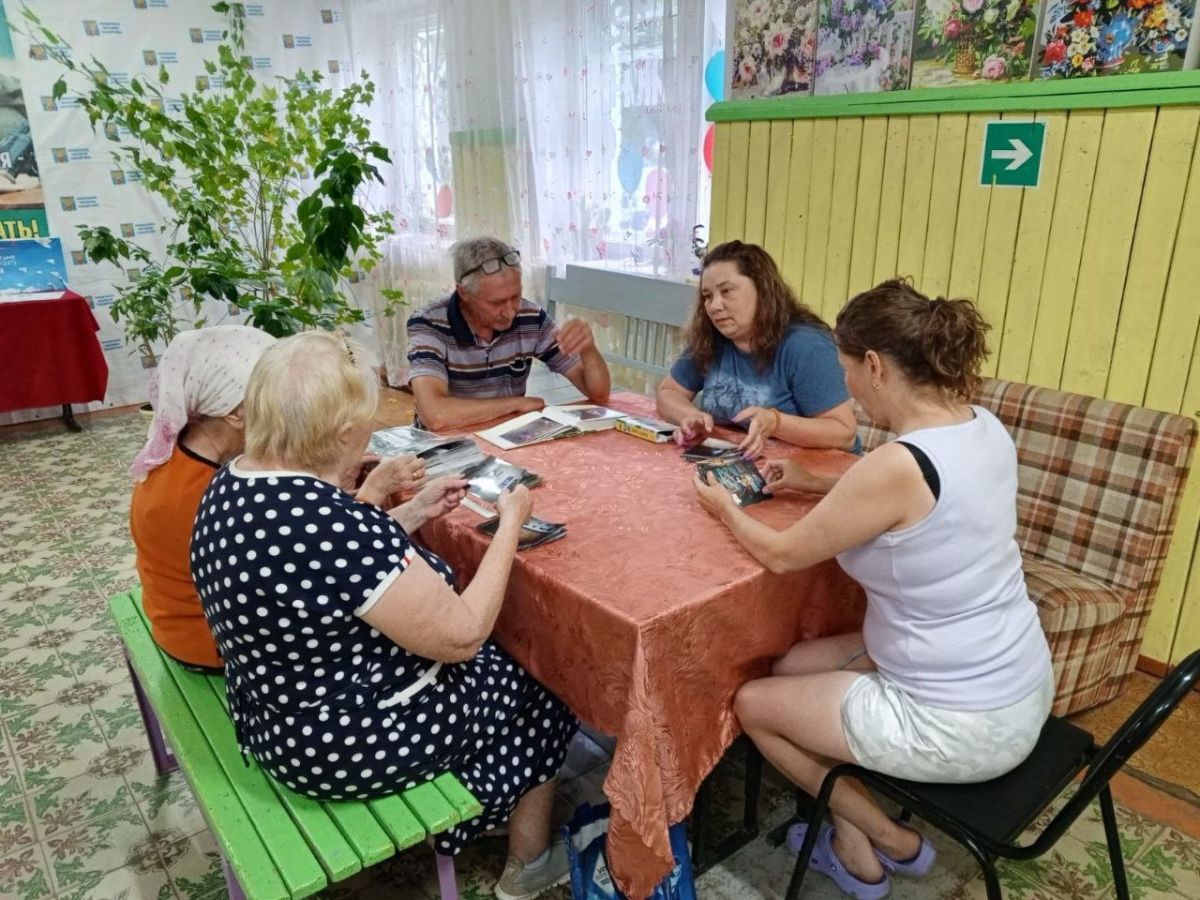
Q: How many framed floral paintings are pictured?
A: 4